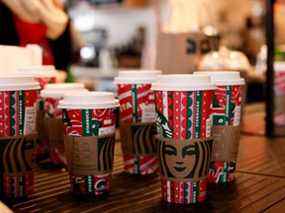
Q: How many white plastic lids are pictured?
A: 7